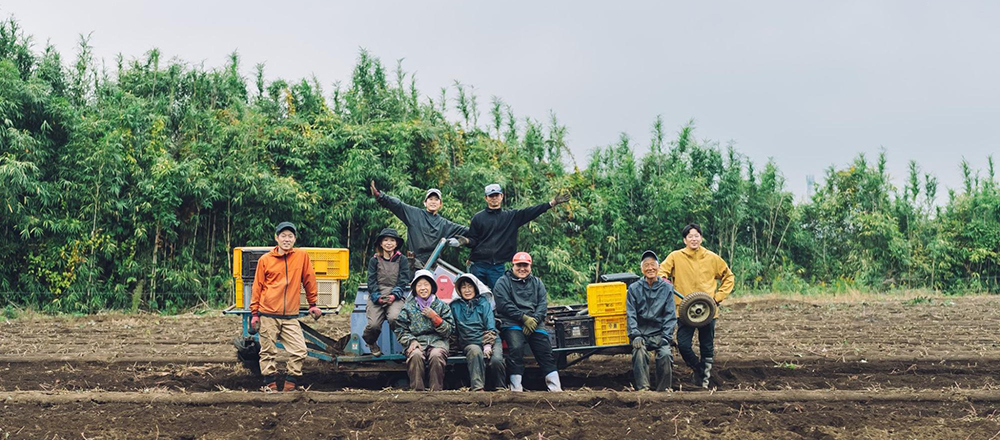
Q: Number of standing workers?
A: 4